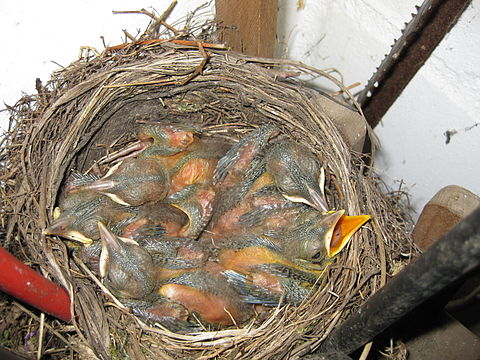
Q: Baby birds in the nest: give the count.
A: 5